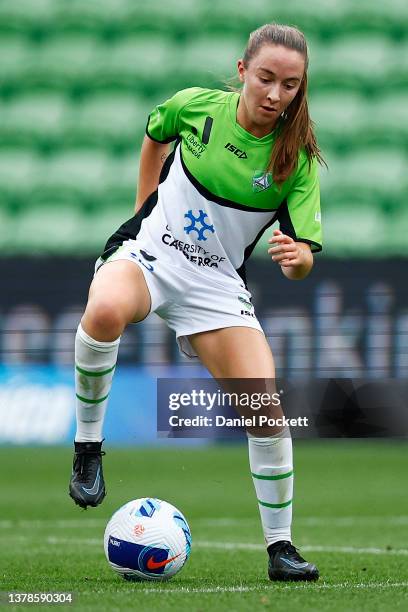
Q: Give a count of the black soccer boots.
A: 2